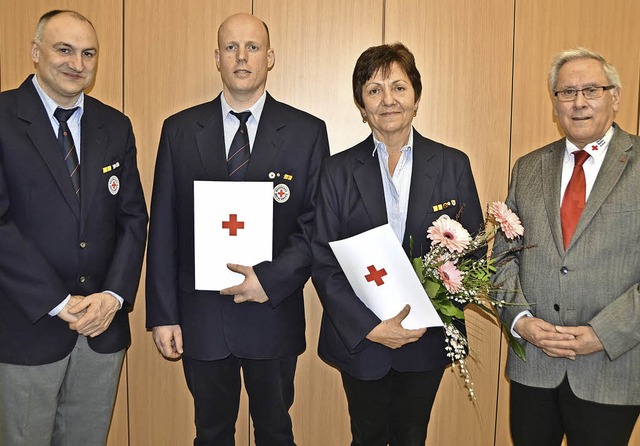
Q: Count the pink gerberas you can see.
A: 3